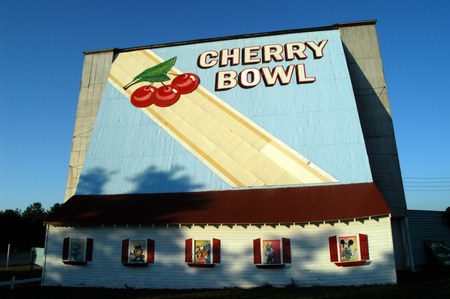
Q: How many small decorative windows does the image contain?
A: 5